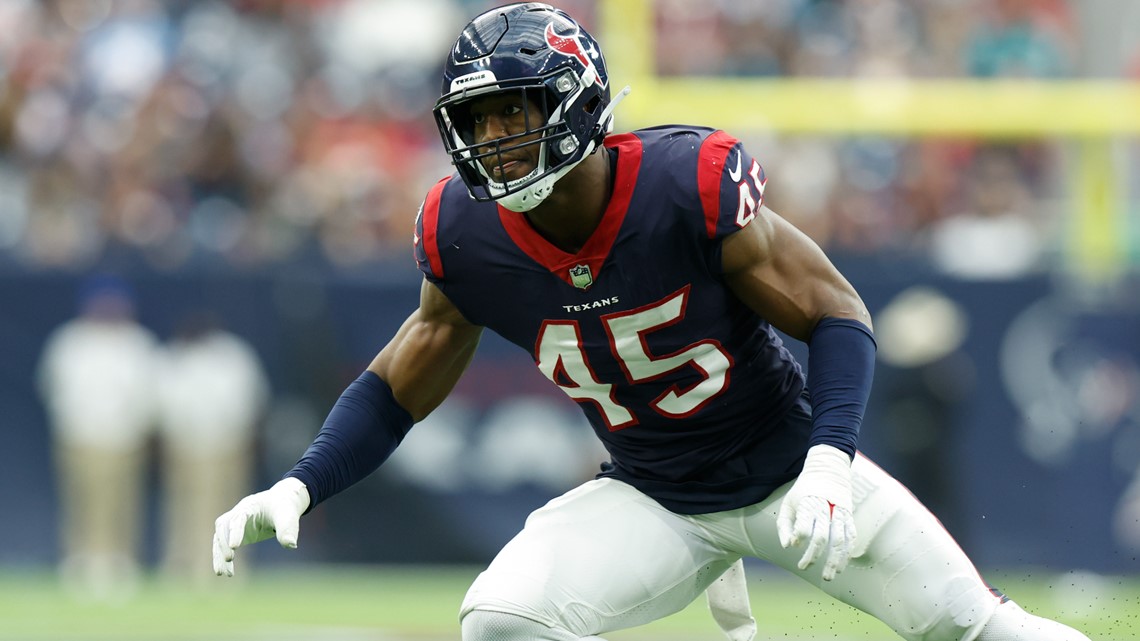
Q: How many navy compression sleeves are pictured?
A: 2